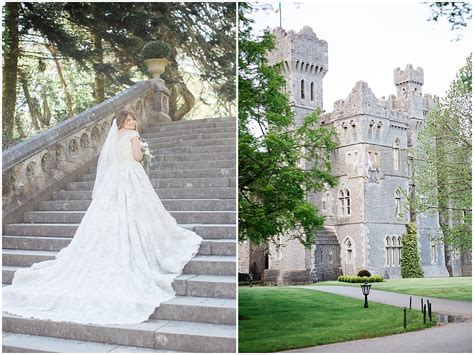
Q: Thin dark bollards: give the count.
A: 6